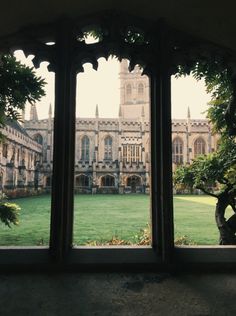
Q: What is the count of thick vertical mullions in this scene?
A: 2